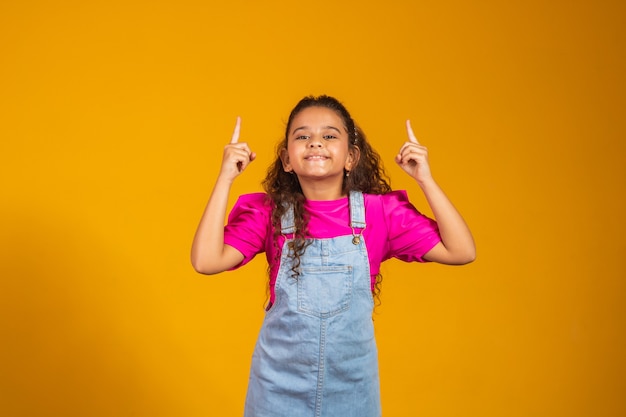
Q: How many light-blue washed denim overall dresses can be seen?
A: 1